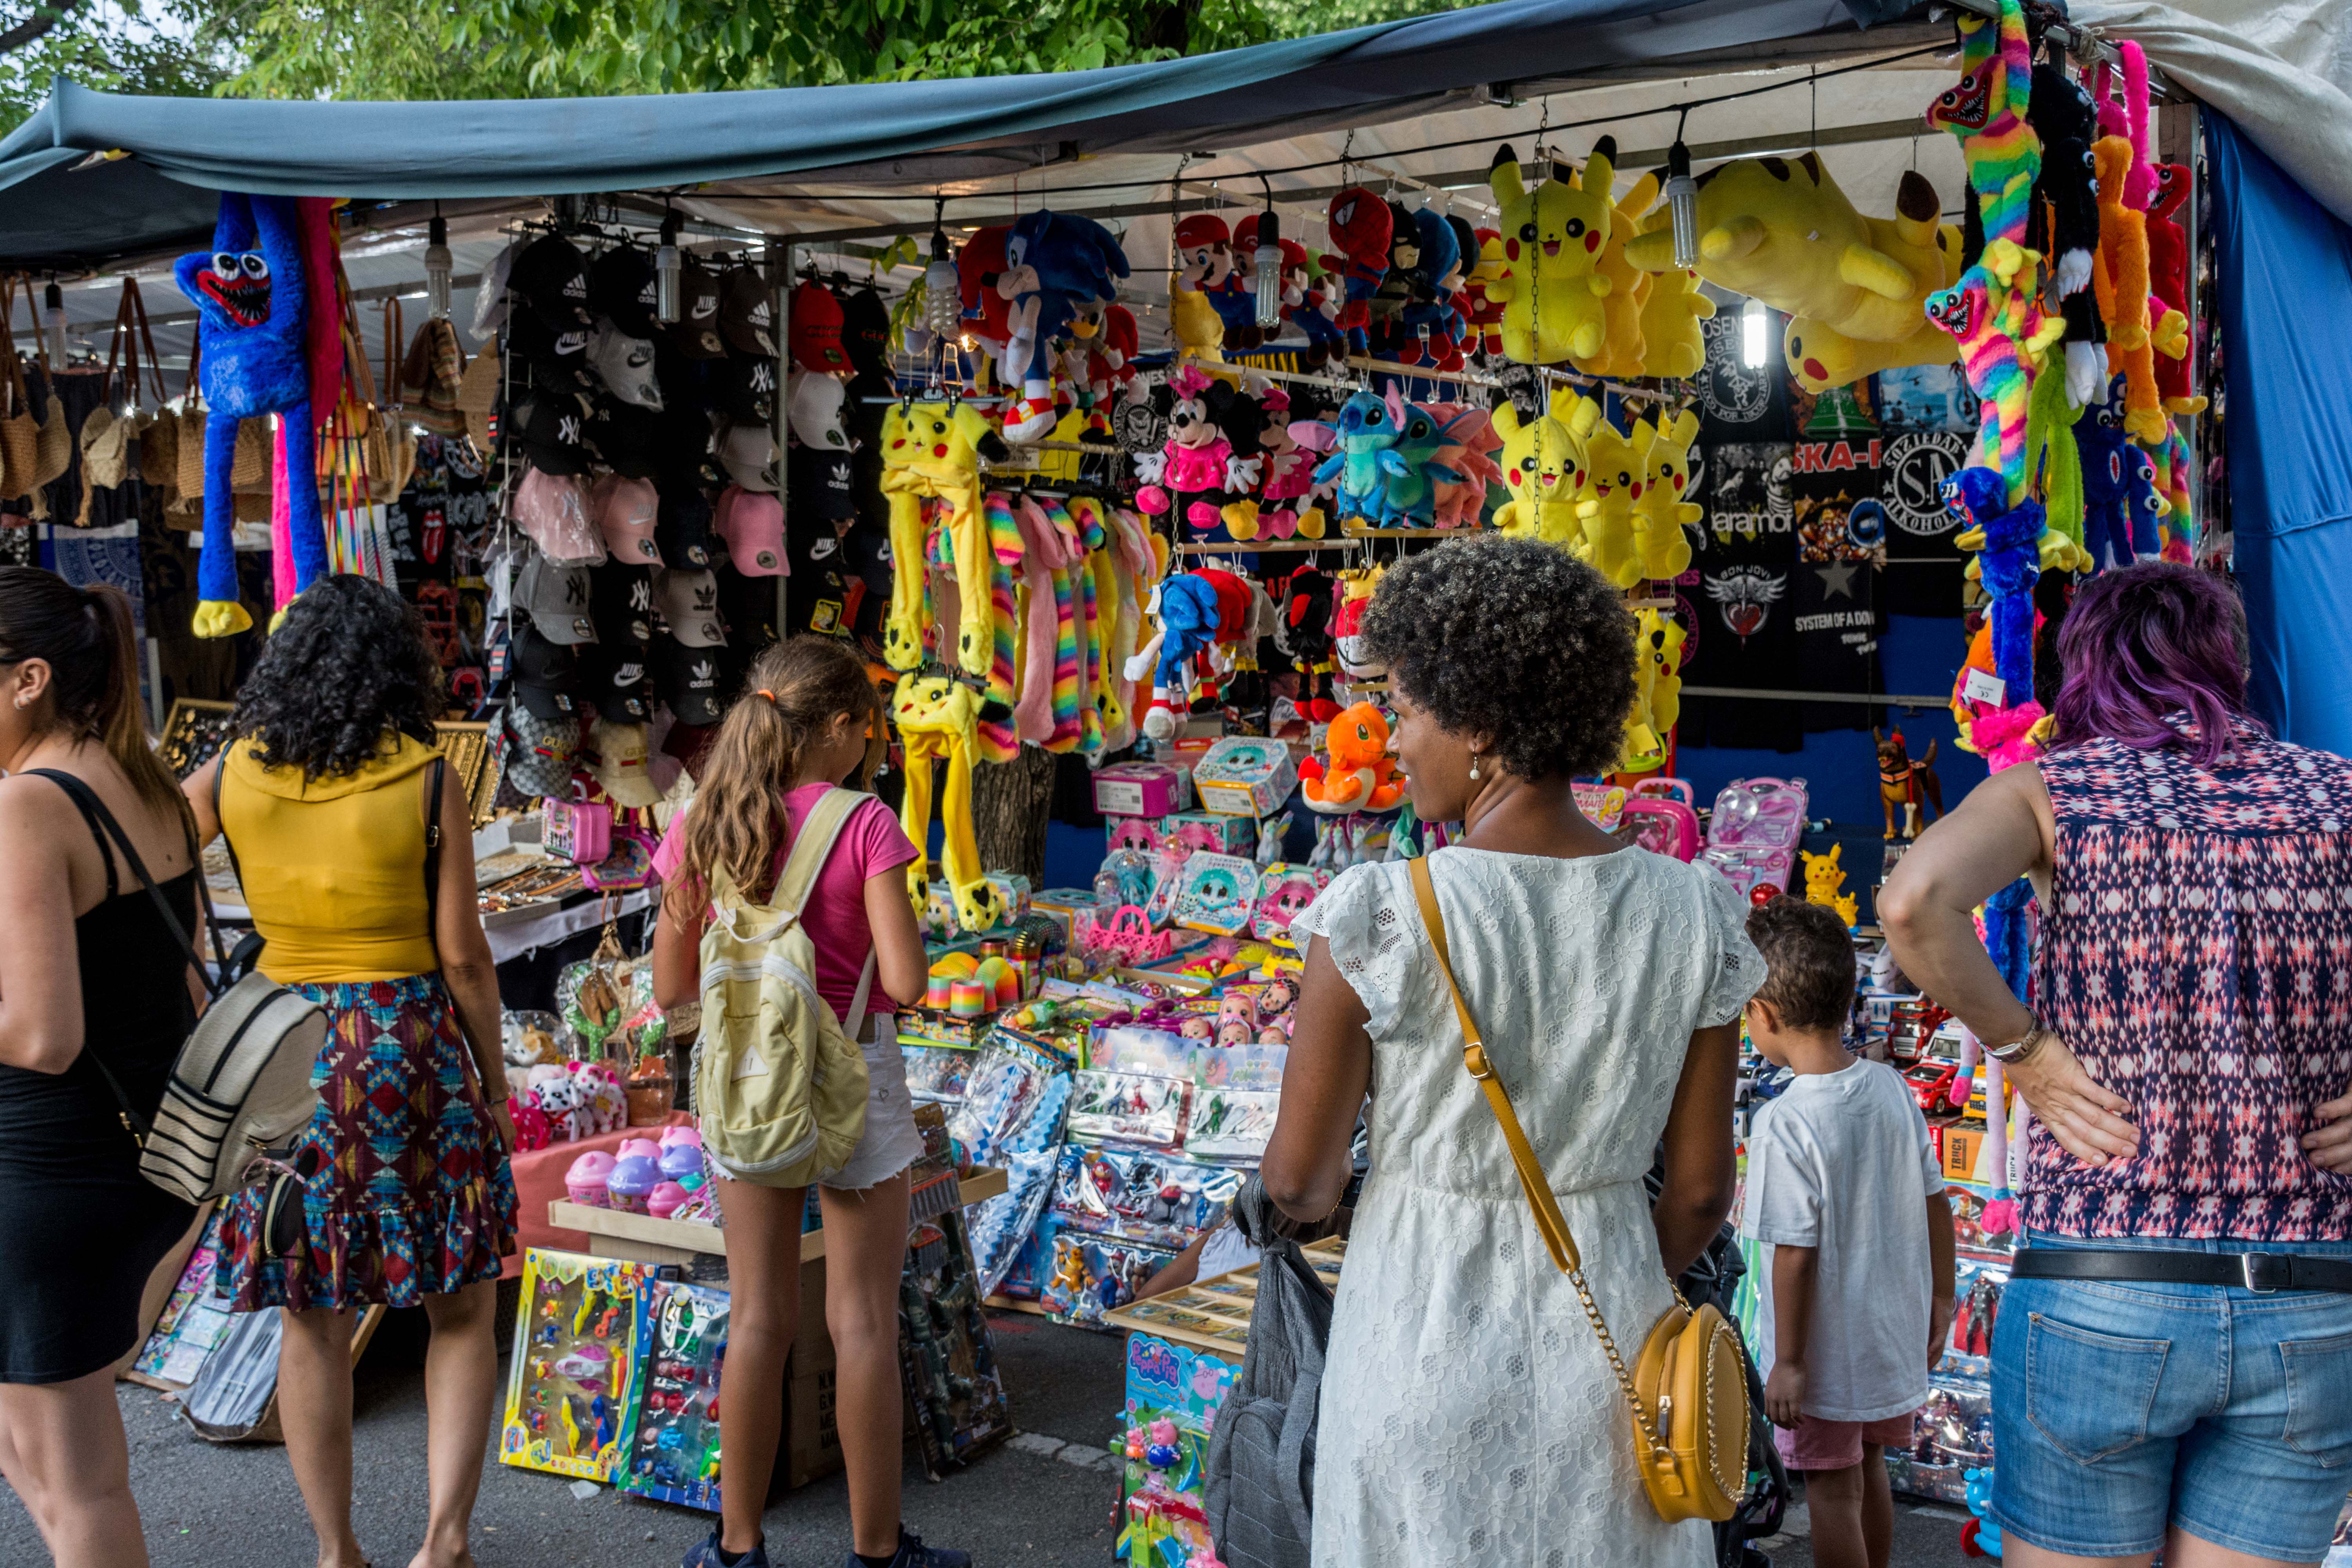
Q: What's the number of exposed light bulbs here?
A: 7